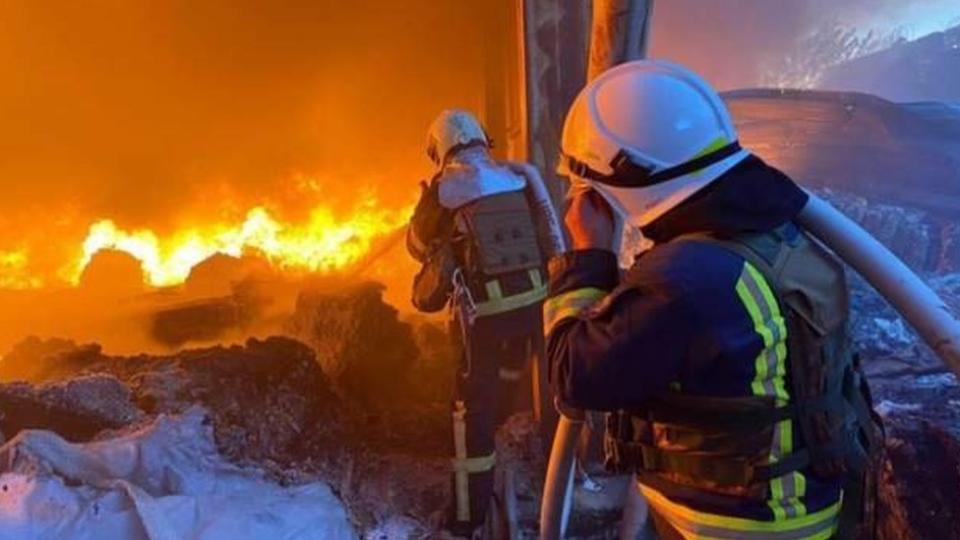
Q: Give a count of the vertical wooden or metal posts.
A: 2